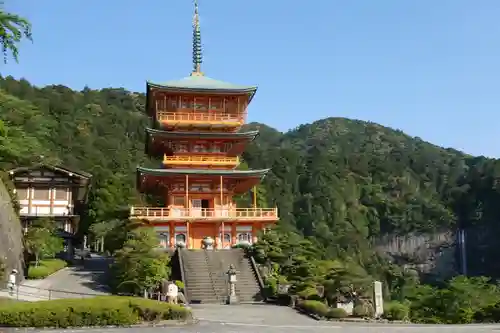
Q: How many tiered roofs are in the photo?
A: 3